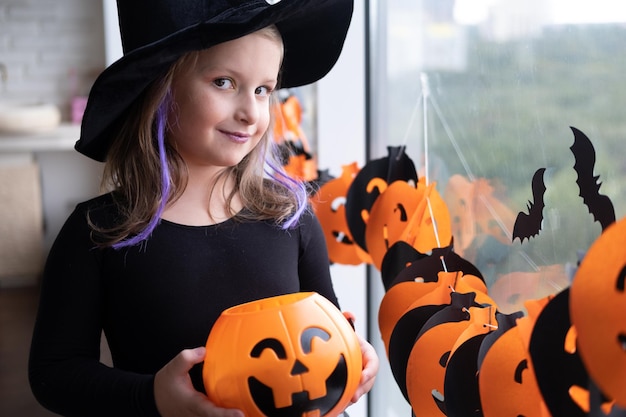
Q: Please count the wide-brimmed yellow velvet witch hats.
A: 0